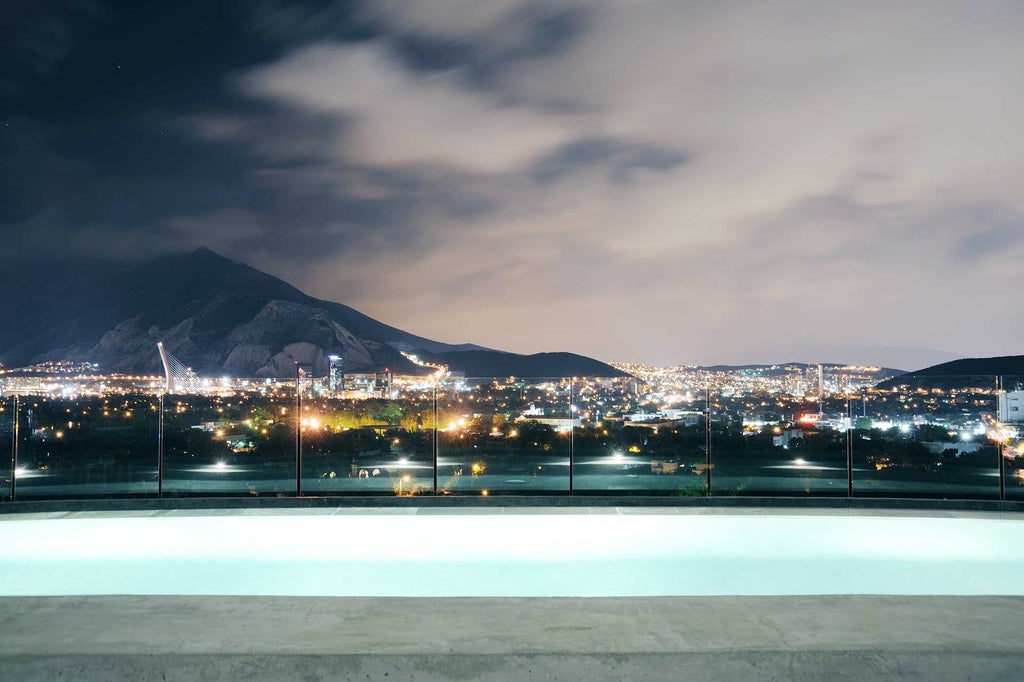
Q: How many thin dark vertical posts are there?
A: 8